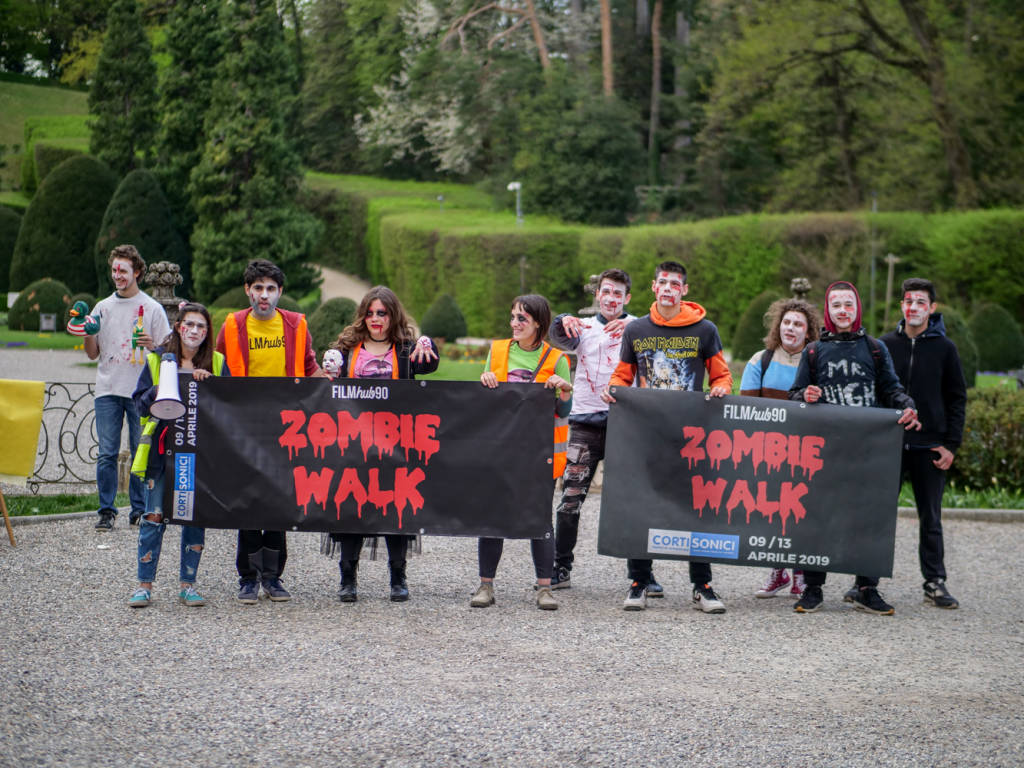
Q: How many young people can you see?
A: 10